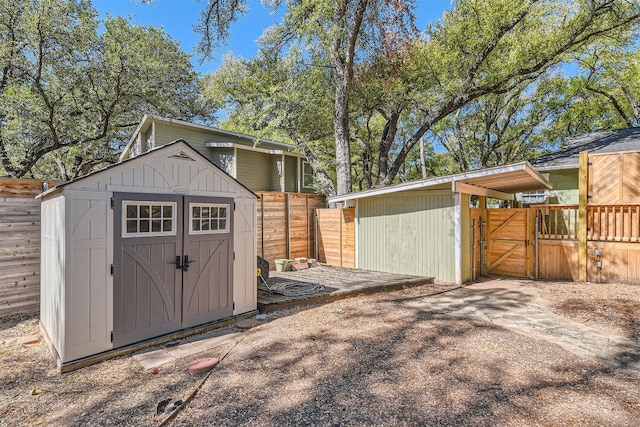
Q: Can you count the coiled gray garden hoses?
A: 1